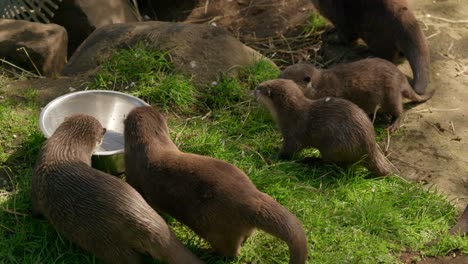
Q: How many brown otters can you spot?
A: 5